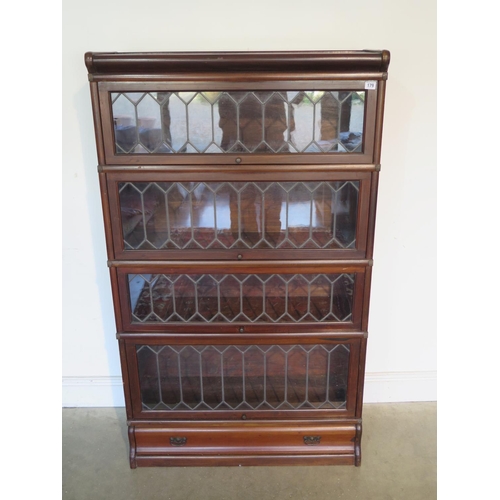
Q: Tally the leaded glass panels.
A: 4